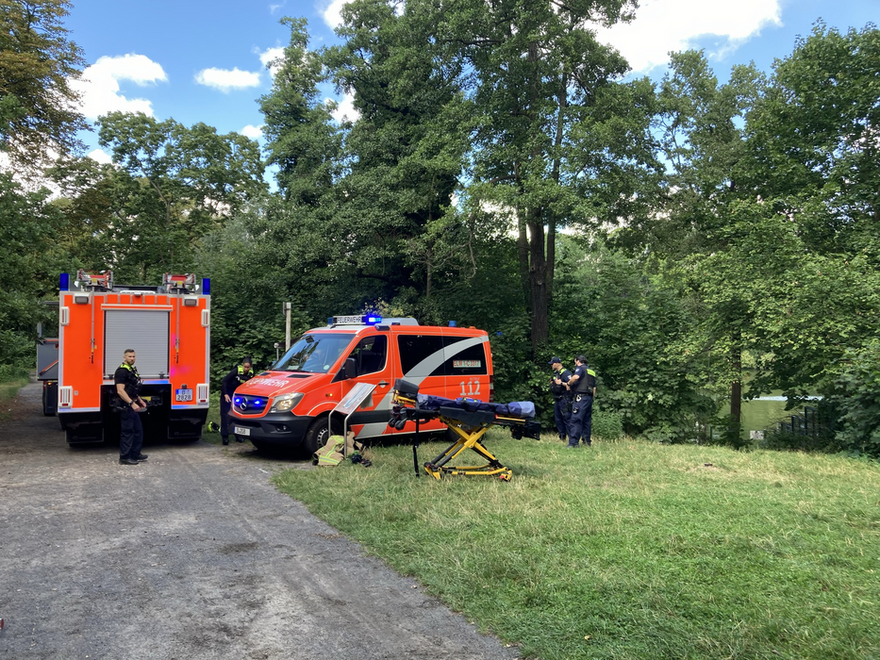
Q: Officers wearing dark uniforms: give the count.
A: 4